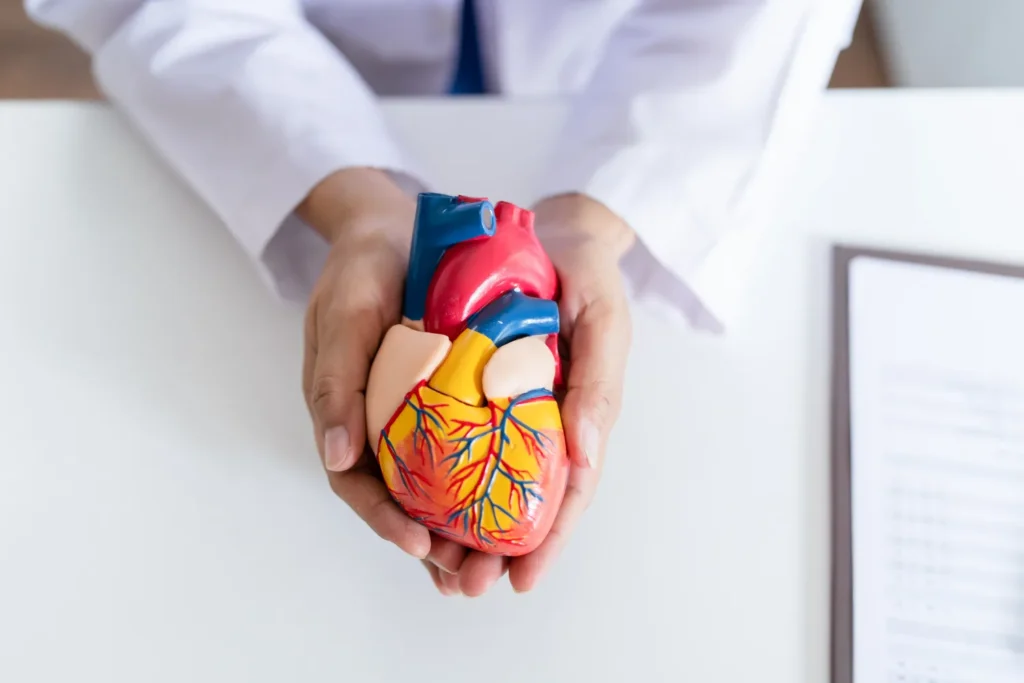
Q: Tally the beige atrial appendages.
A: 2